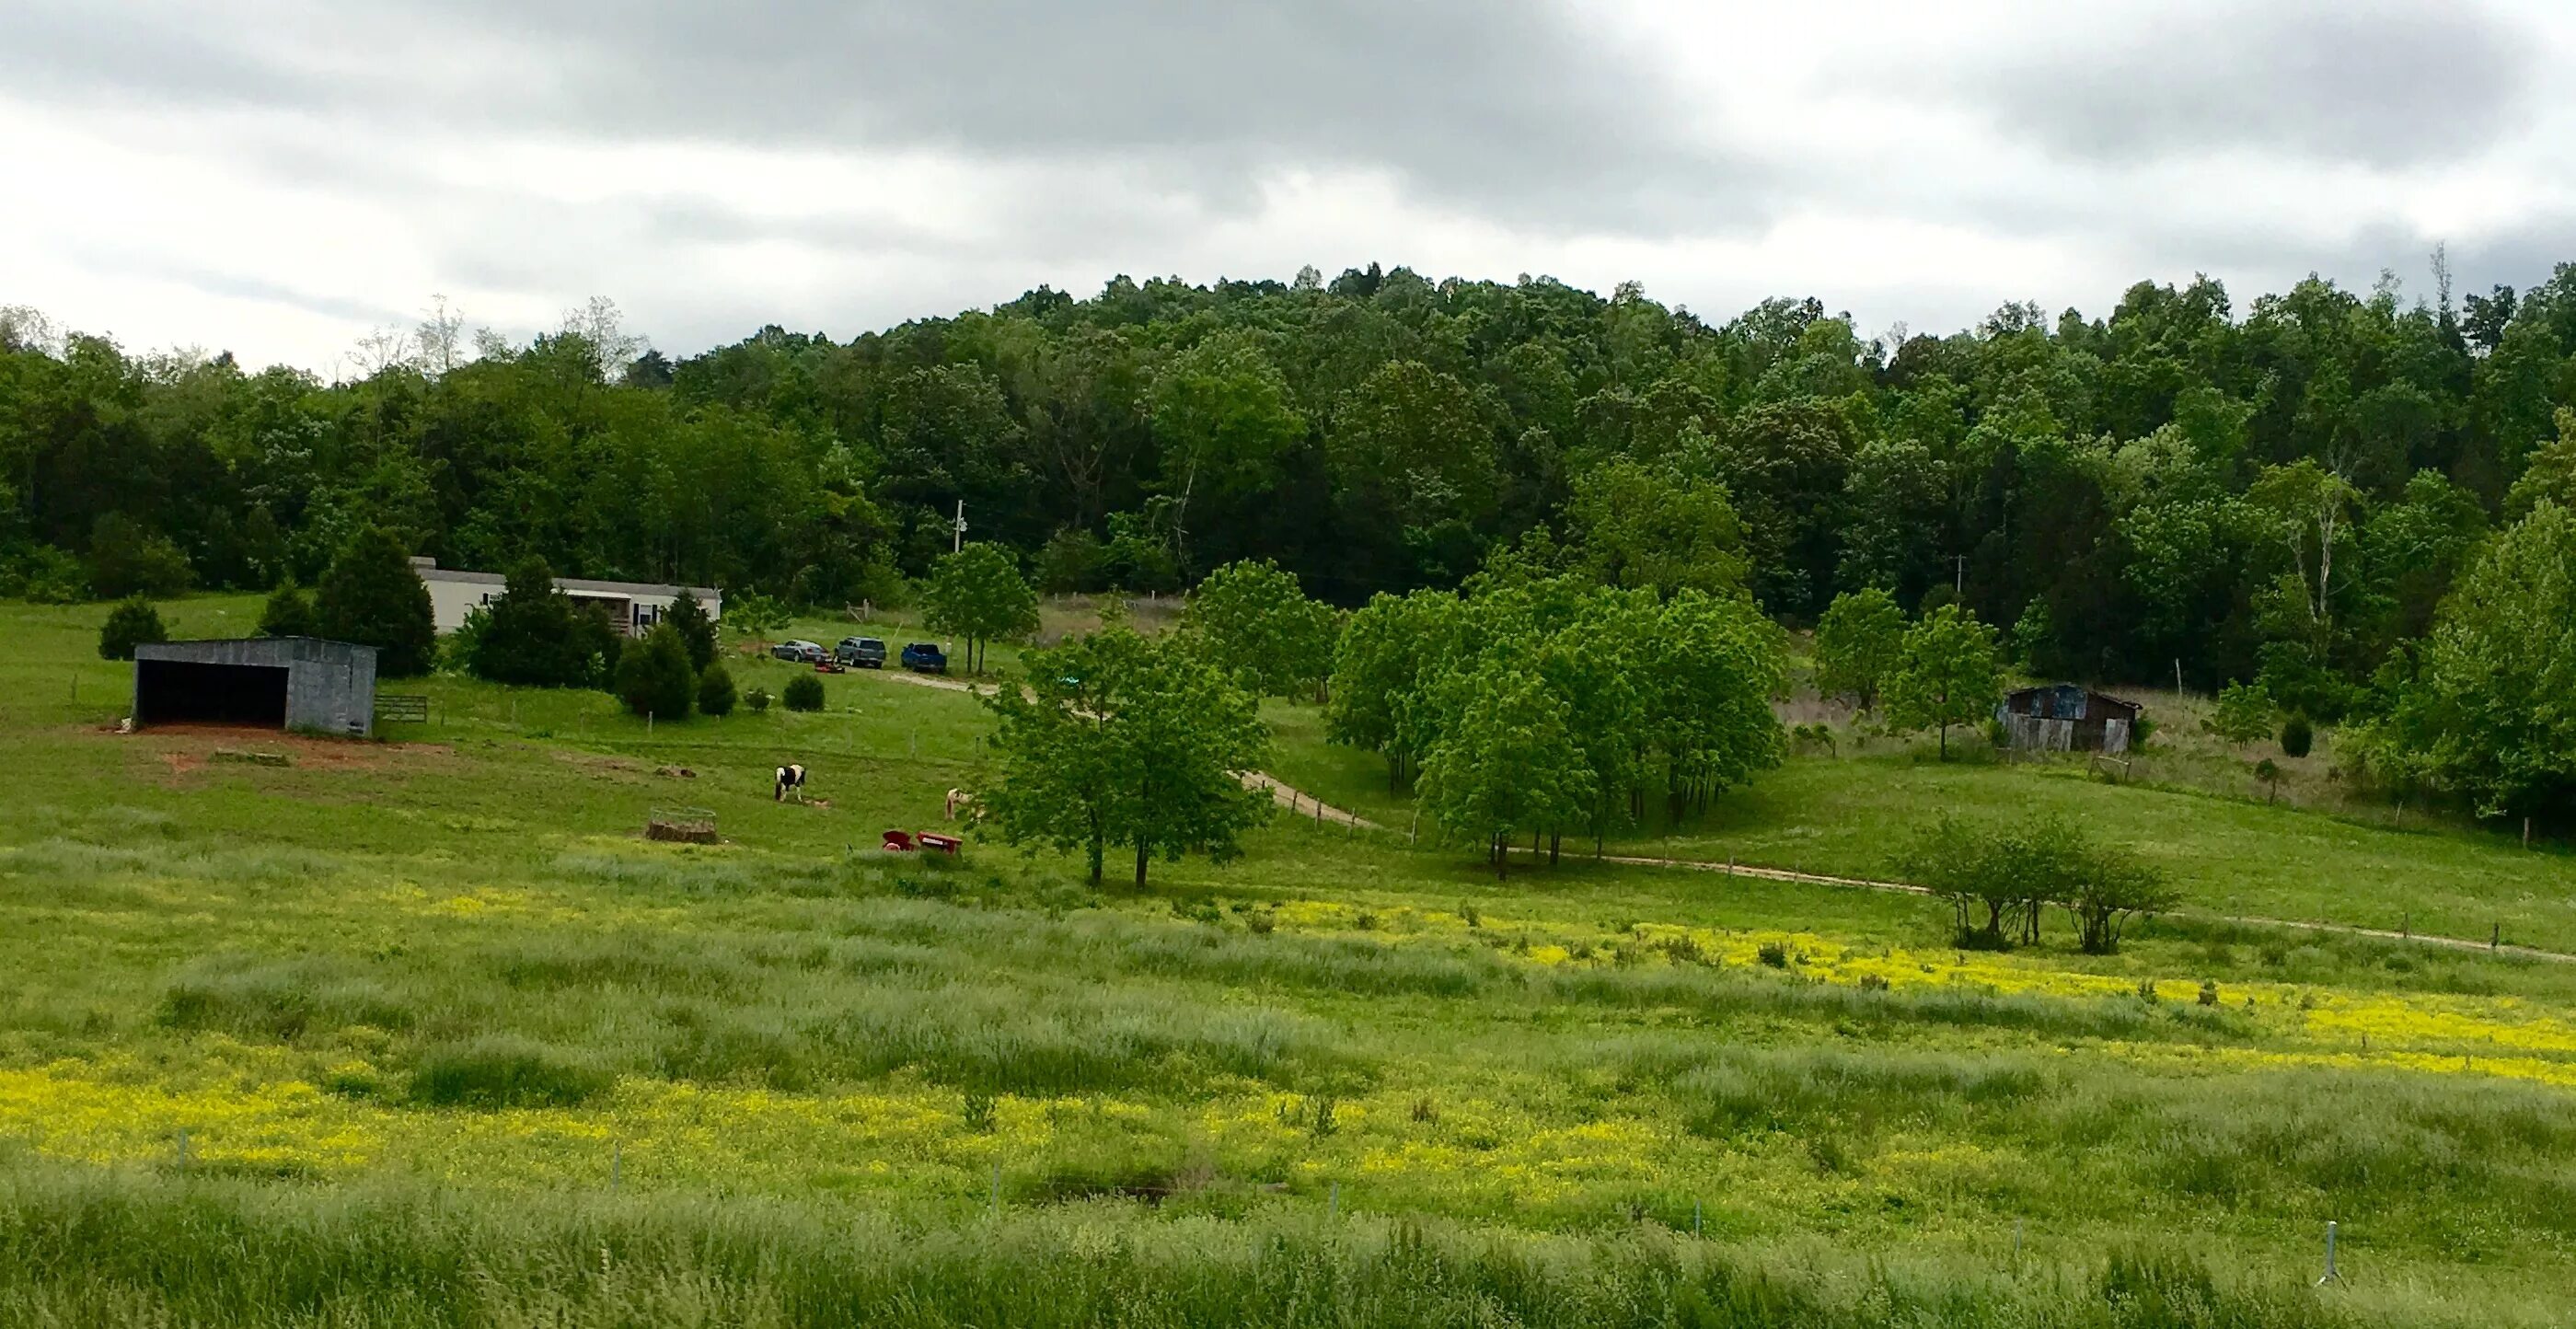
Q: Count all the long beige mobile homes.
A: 1